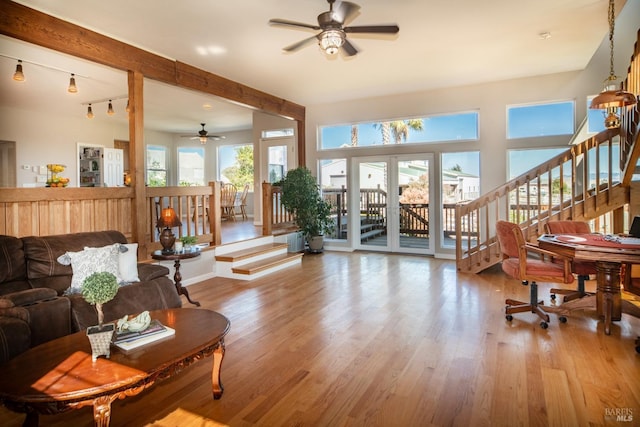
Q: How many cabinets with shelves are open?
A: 1